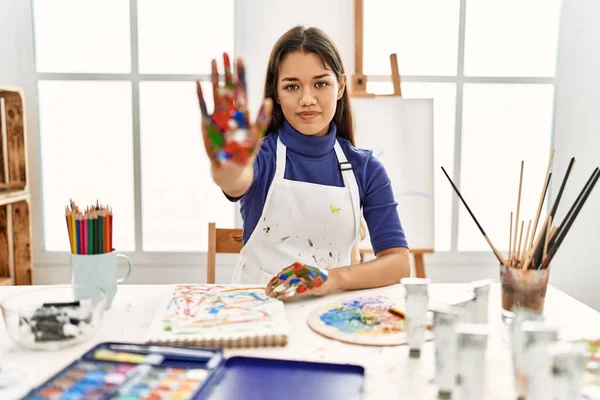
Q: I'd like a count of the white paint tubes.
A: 7